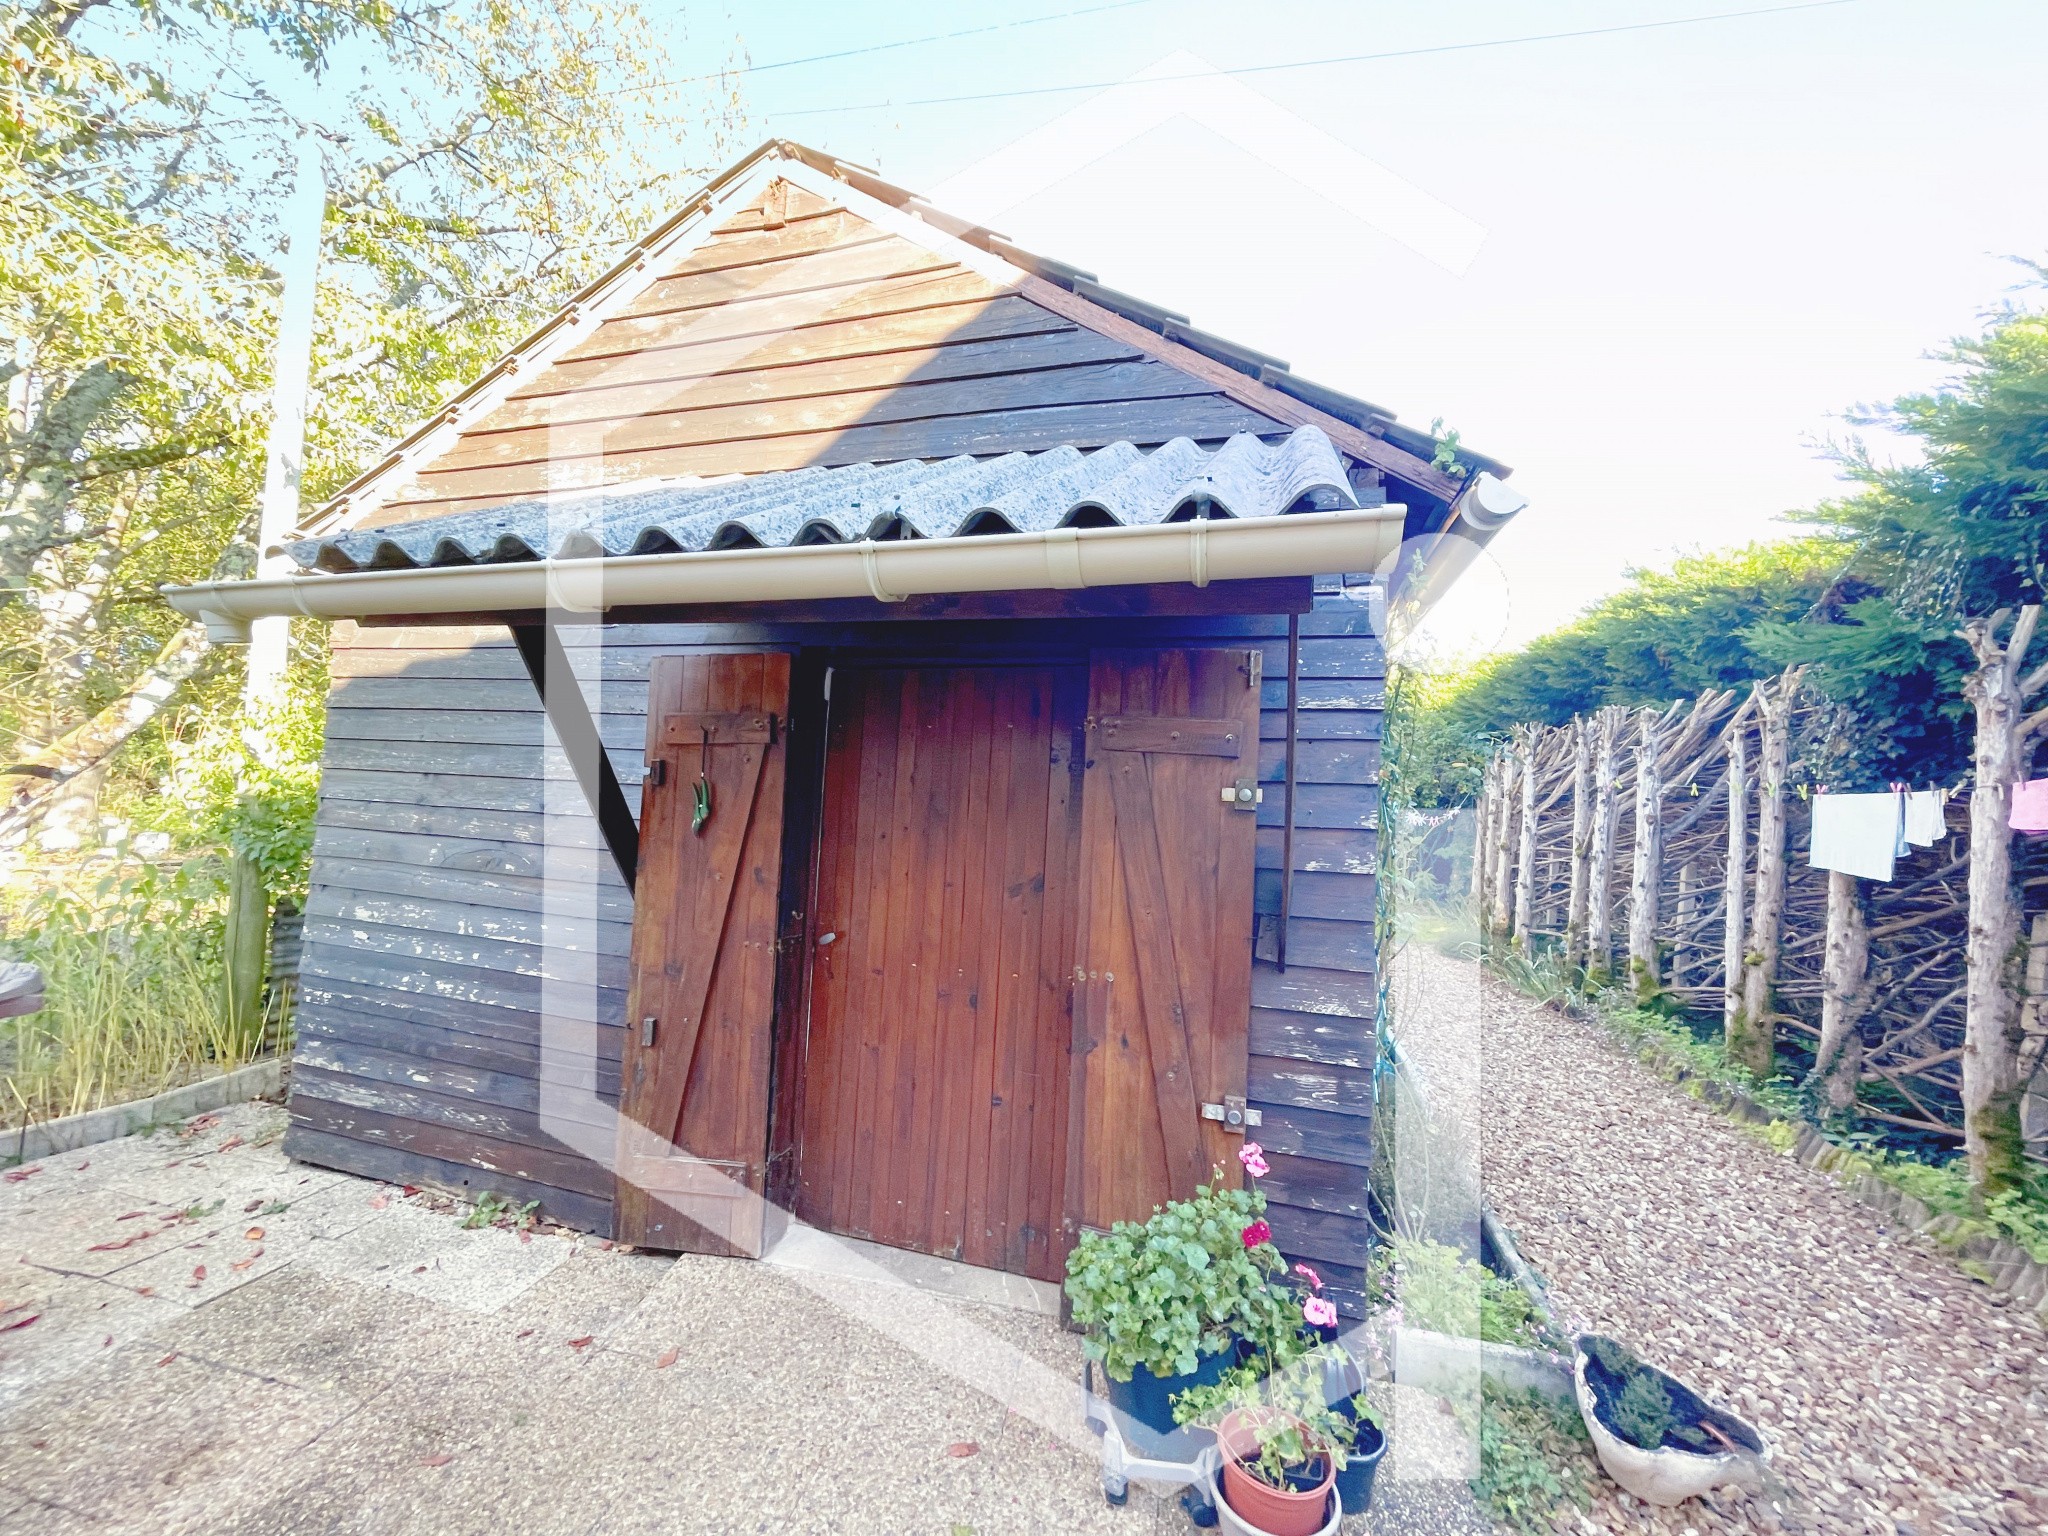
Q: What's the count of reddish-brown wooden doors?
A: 3